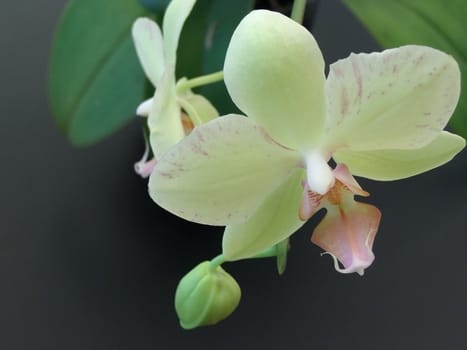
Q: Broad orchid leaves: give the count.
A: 3